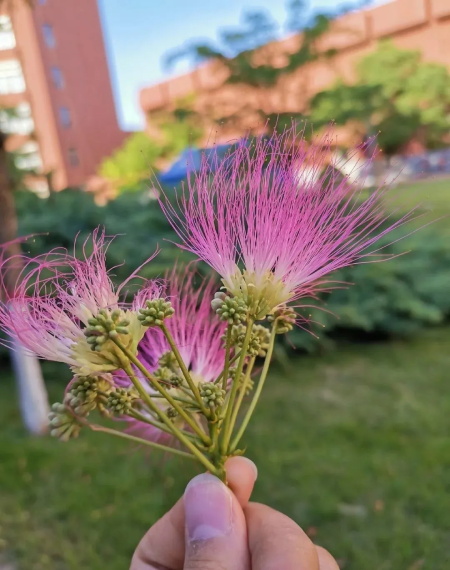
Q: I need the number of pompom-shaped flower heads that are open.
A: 3